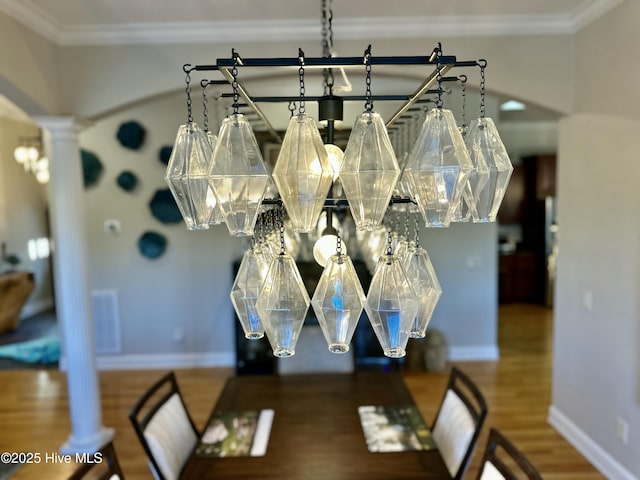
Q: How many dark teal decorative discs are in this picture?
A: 6